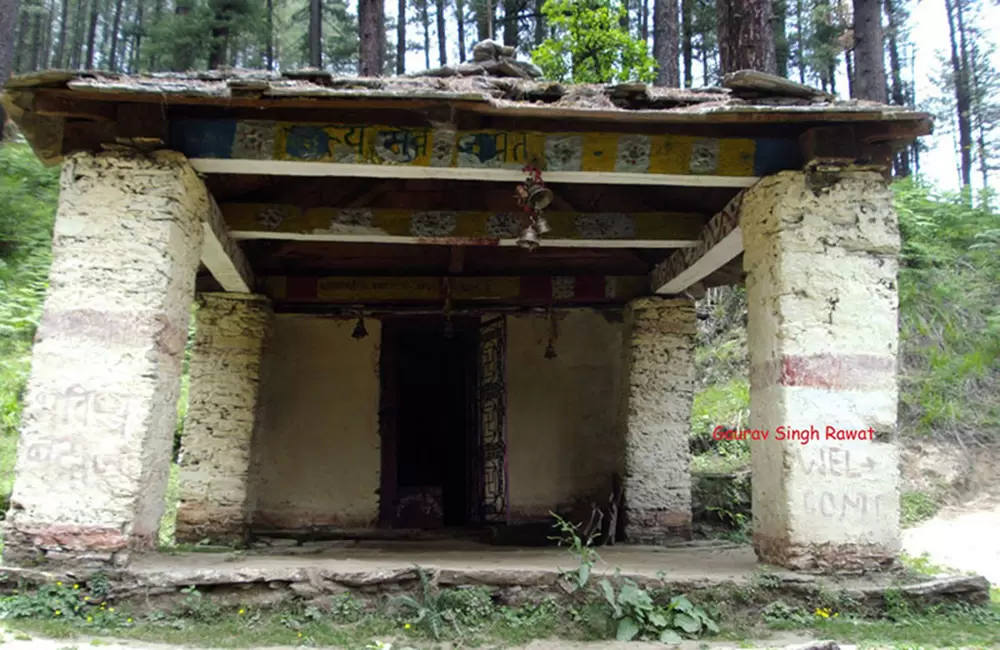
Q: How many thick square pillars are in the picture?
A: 4